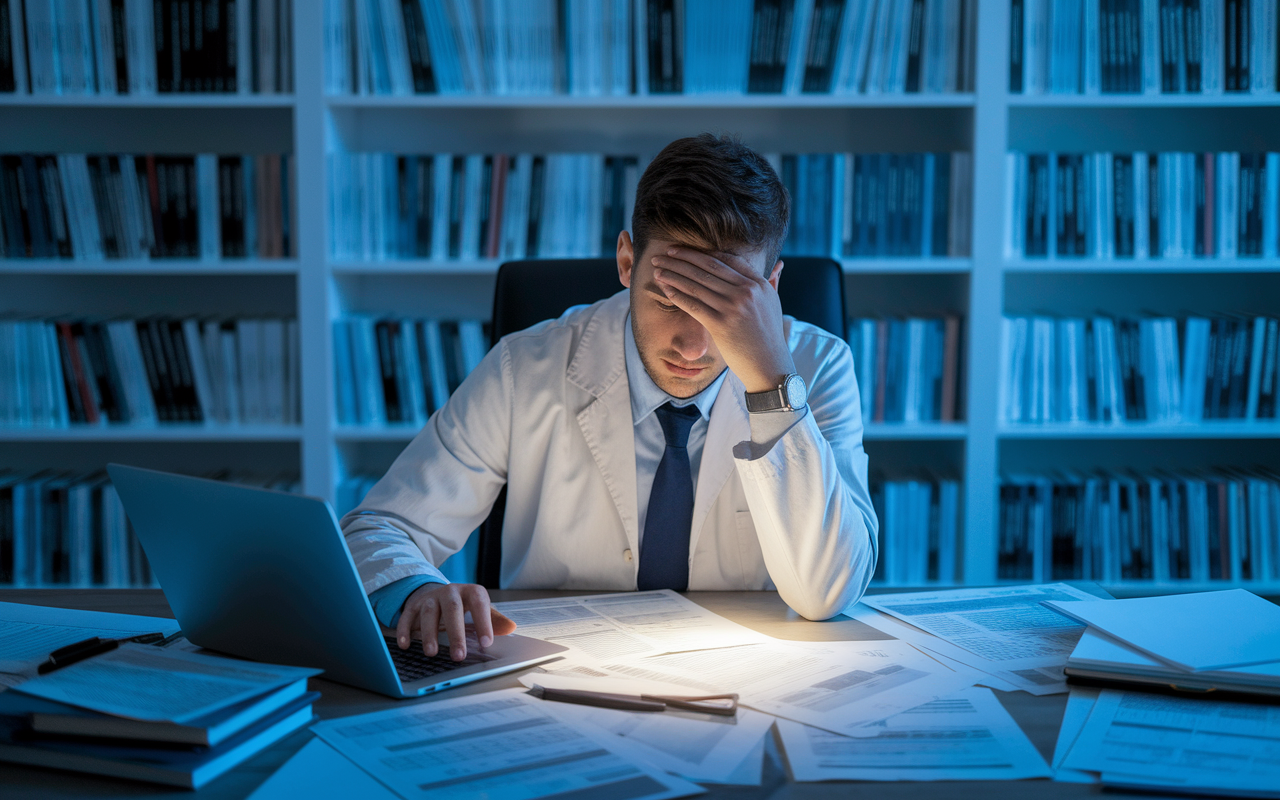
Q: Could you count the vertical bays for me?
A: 3